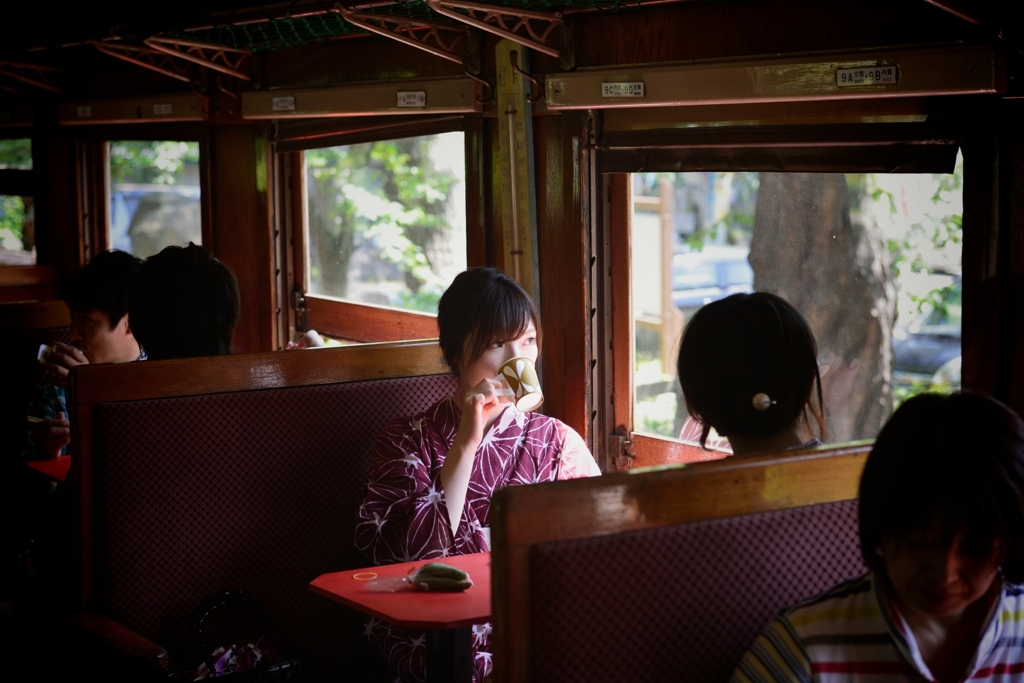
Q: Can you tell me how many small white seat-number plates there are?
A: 6